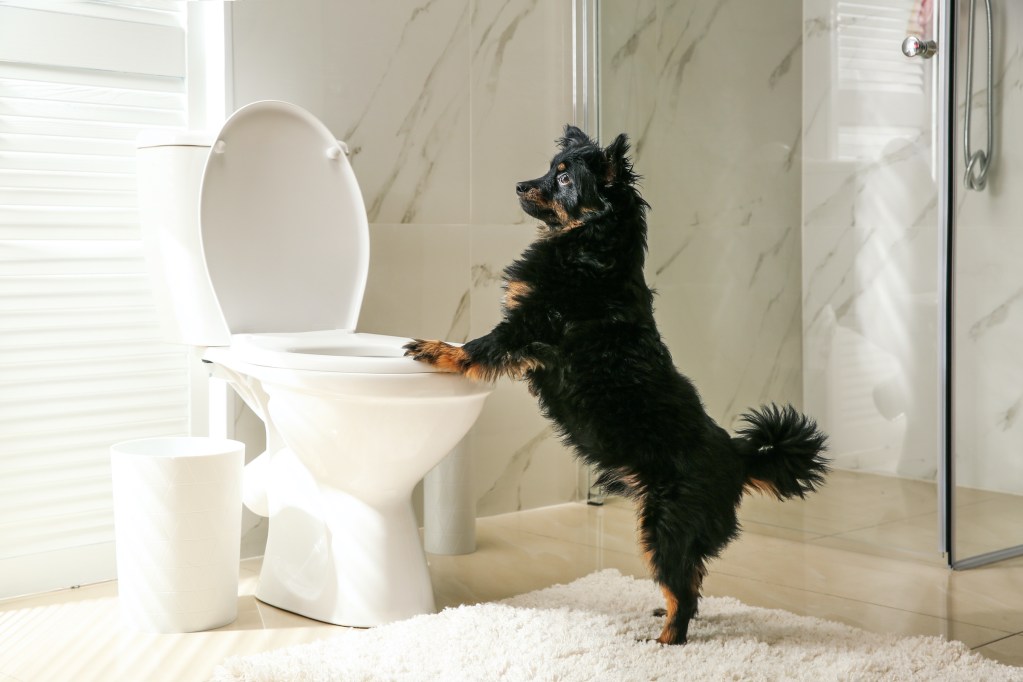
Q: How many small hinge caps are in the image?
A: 2